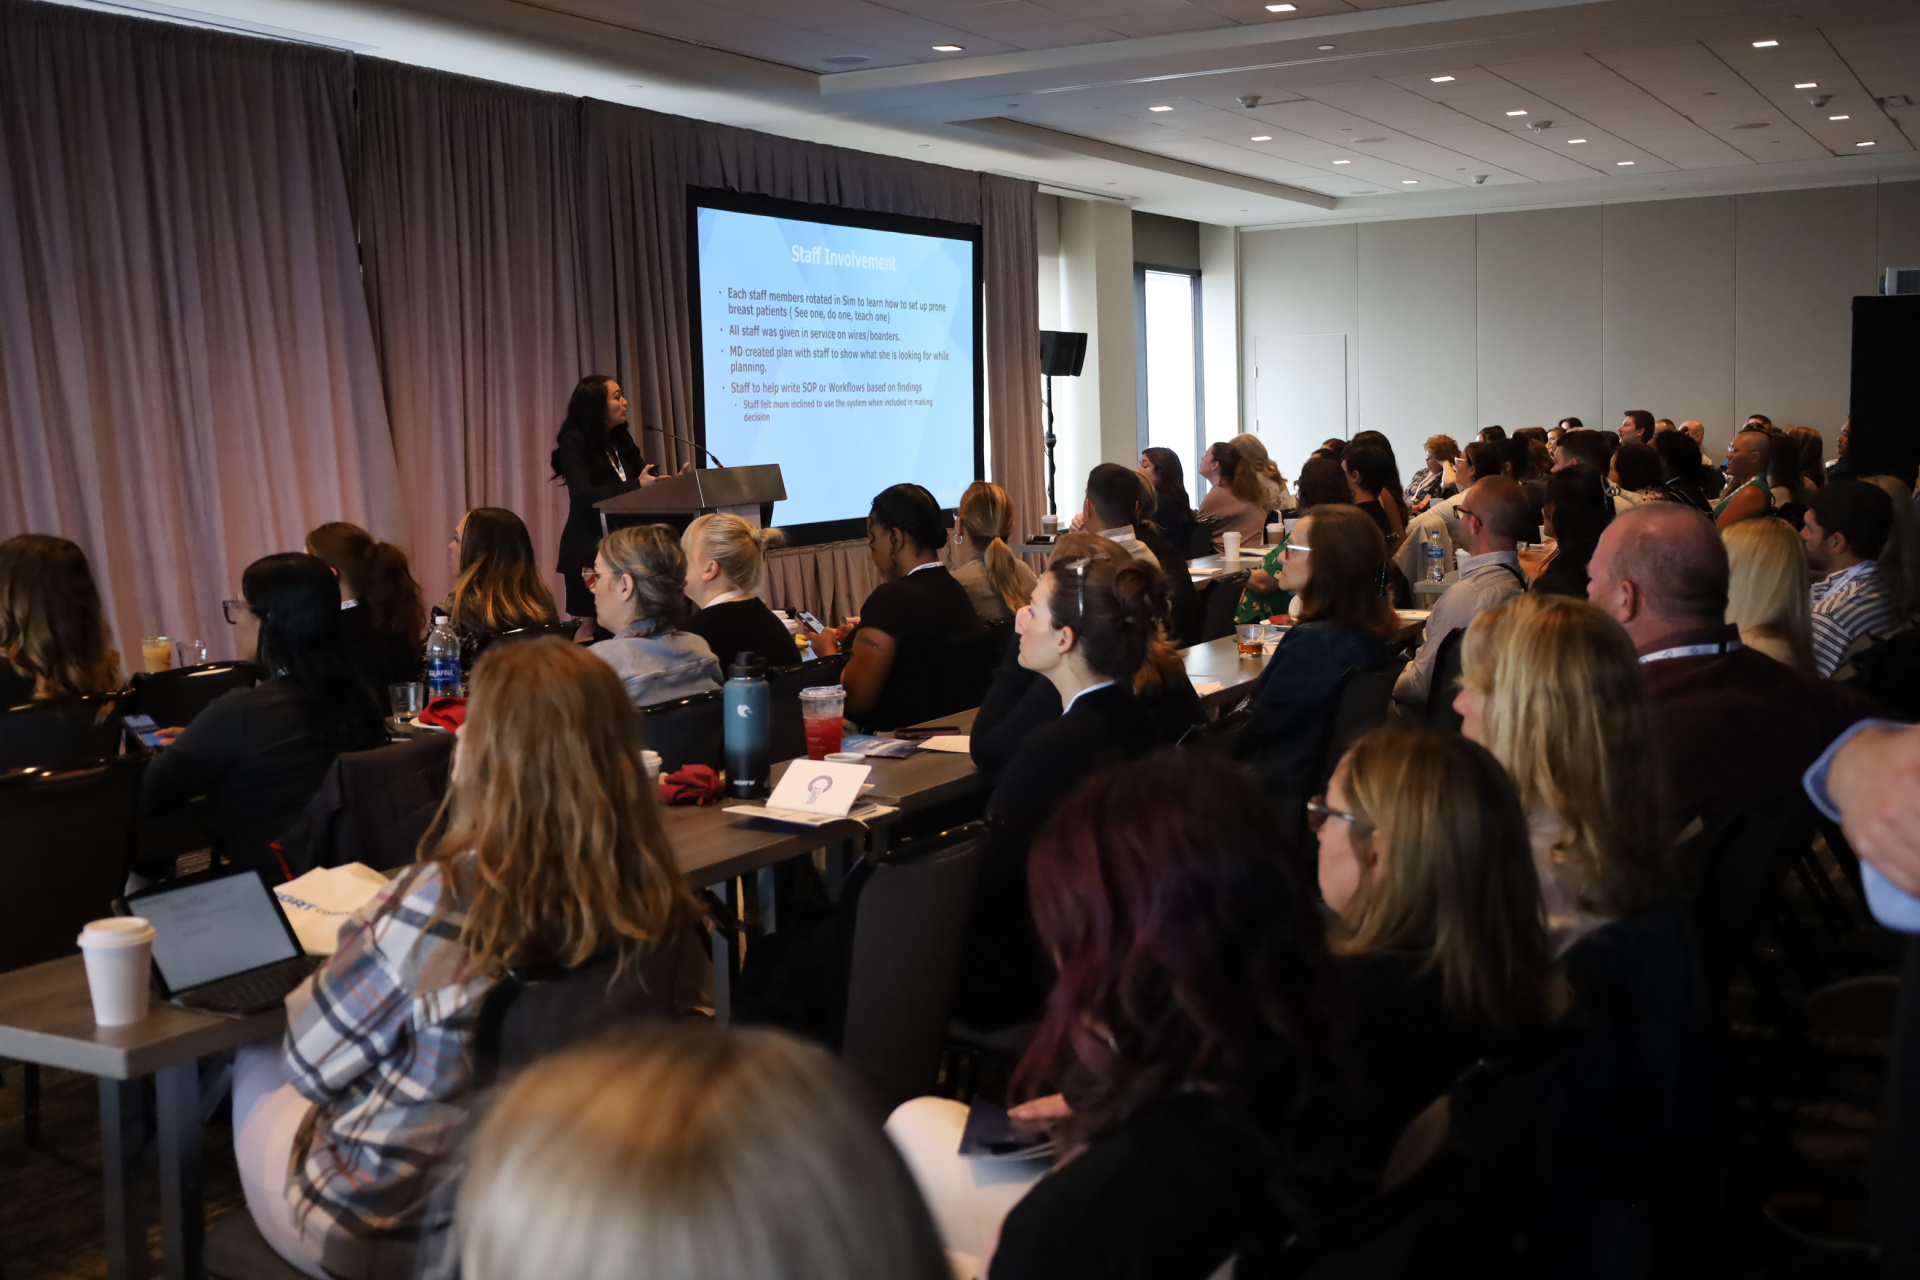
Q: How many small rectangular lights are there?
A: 14